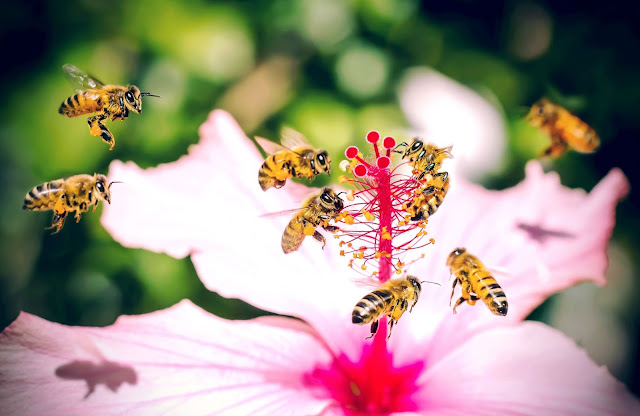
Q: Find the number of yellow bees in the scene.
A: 8